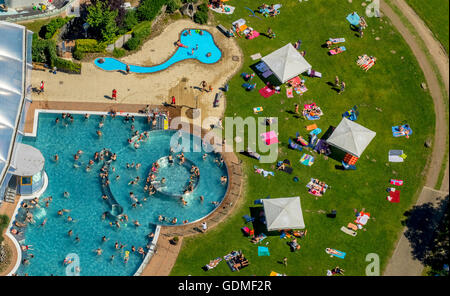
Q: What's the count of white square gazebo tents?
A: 3